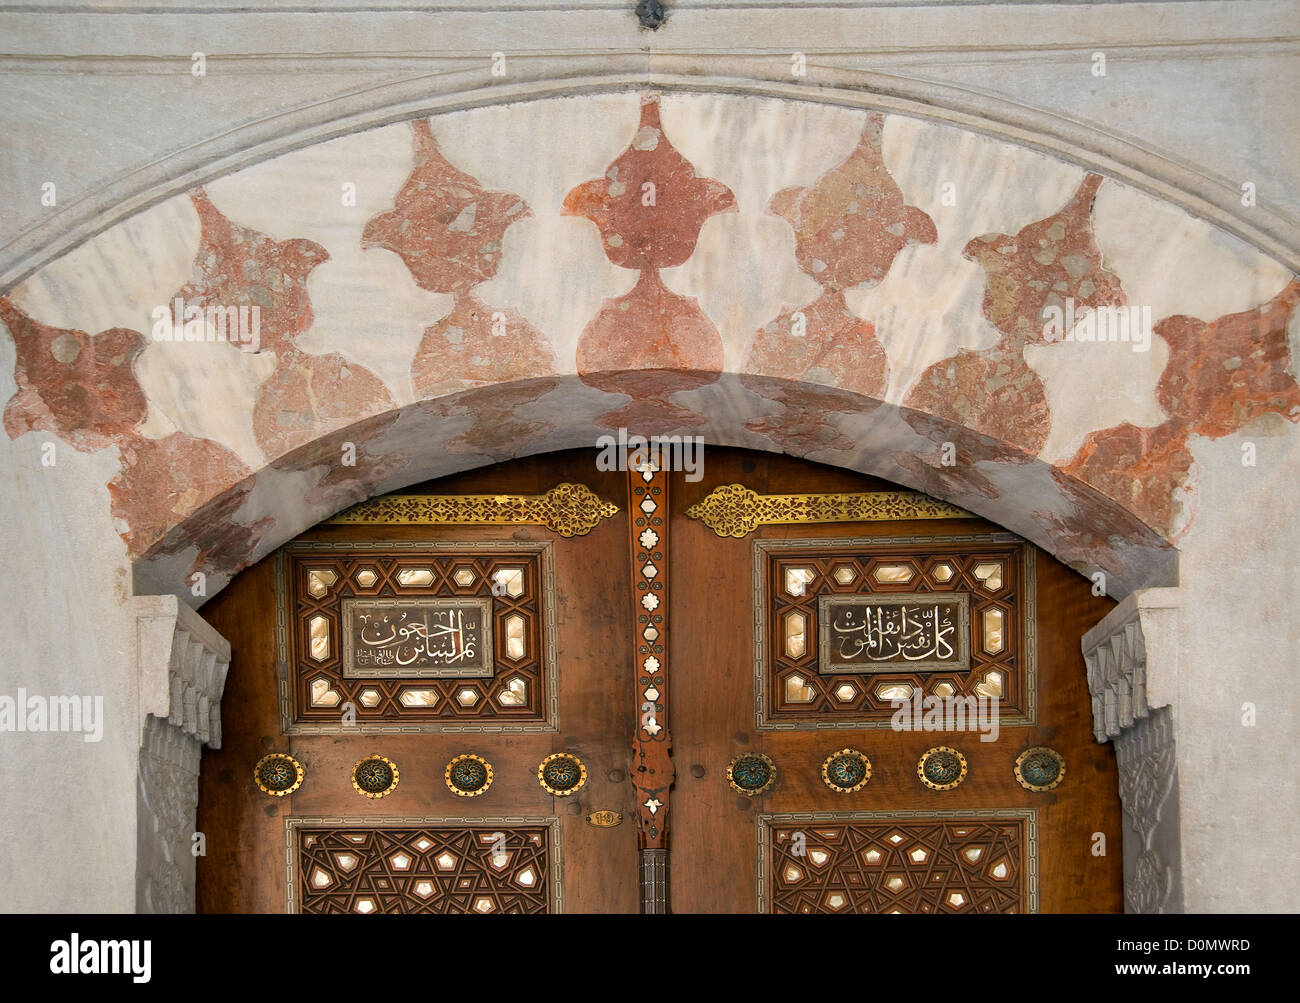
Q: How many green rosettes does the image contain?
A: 8